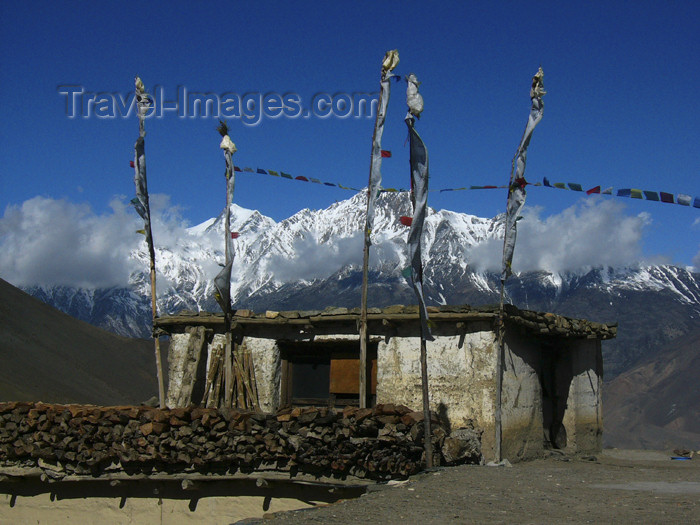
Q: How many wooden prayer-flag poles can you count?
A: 5